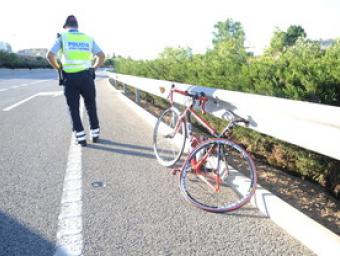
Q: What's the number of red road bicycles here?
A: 1